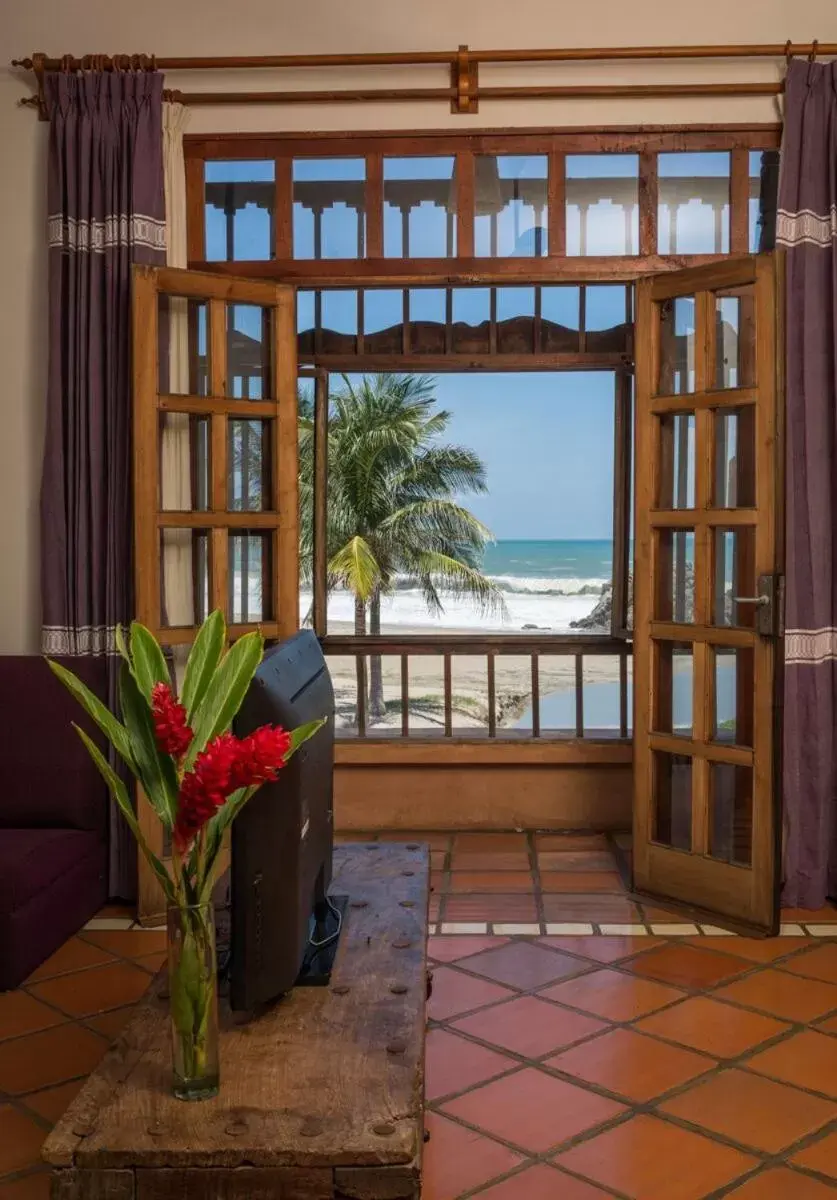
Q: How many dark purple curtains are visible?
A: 2